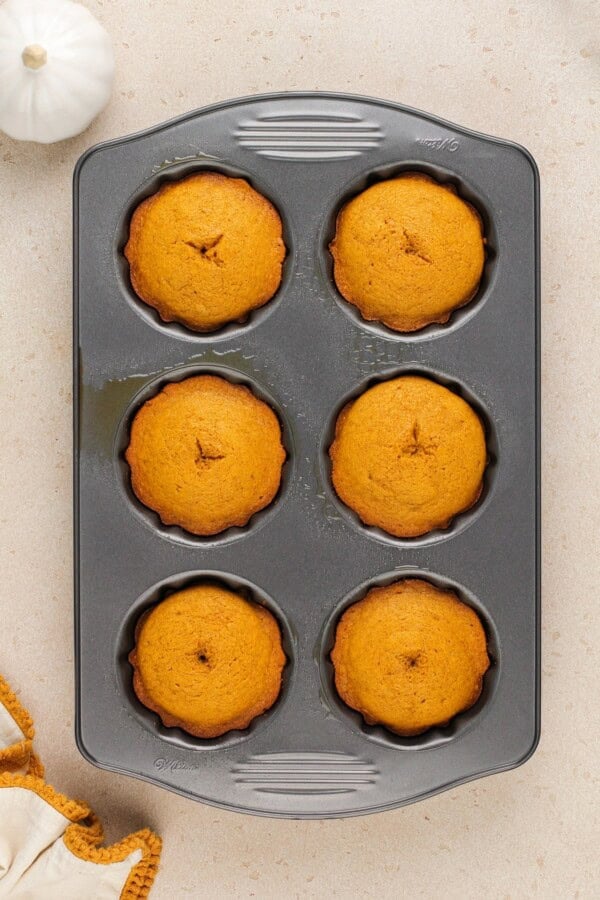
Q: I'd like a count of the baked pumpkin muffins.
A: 6